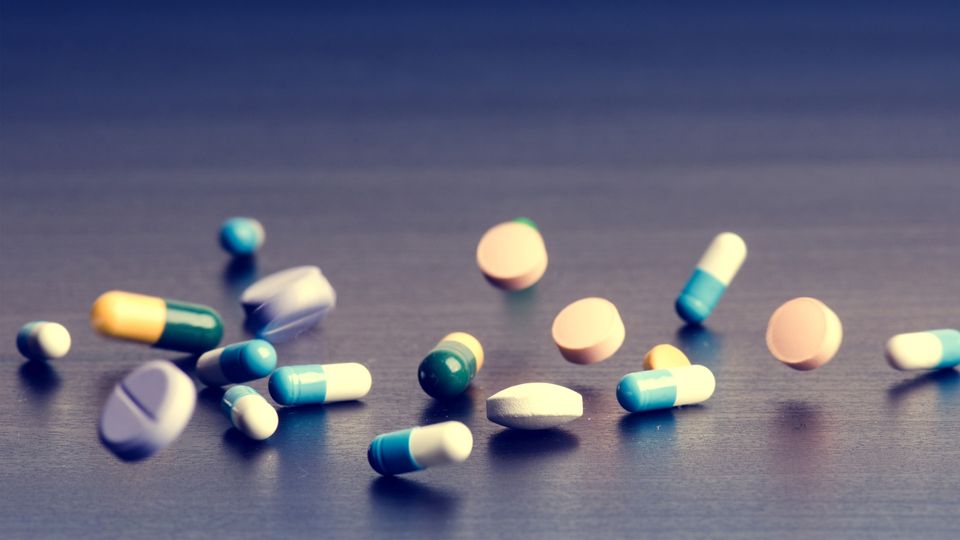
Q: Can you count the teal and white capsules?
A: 9